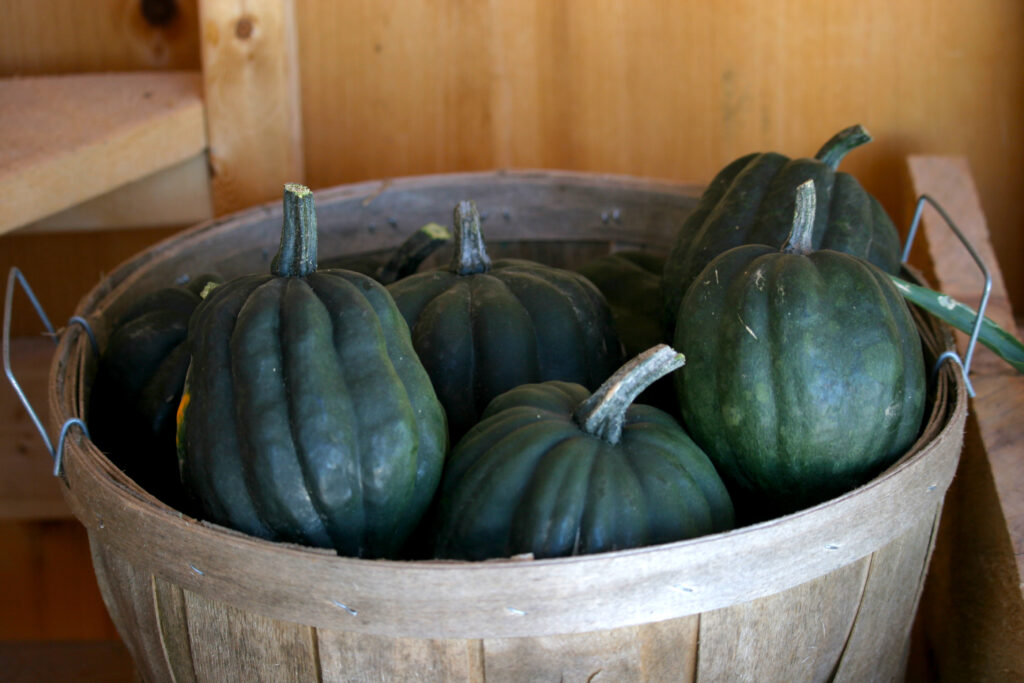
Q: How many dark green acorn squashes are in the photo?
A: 8